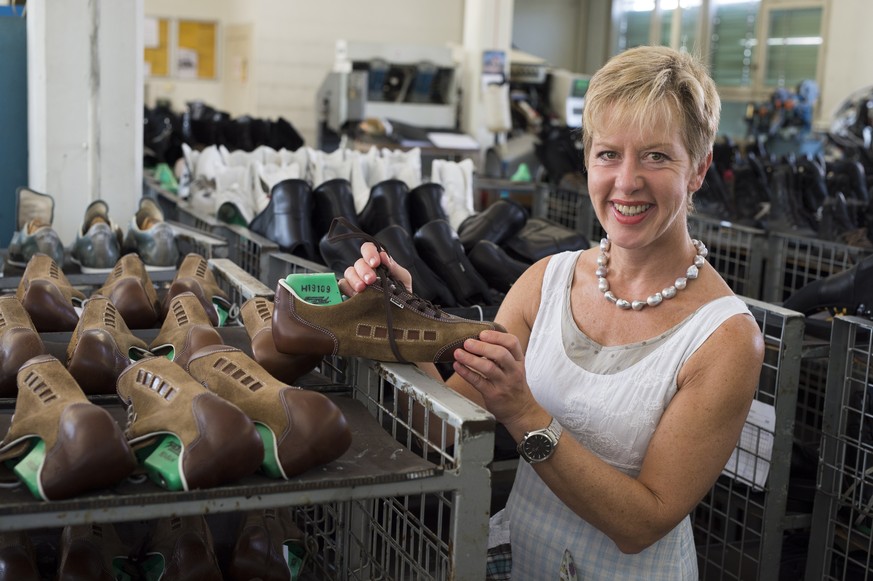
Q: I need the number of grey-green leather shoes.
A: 3